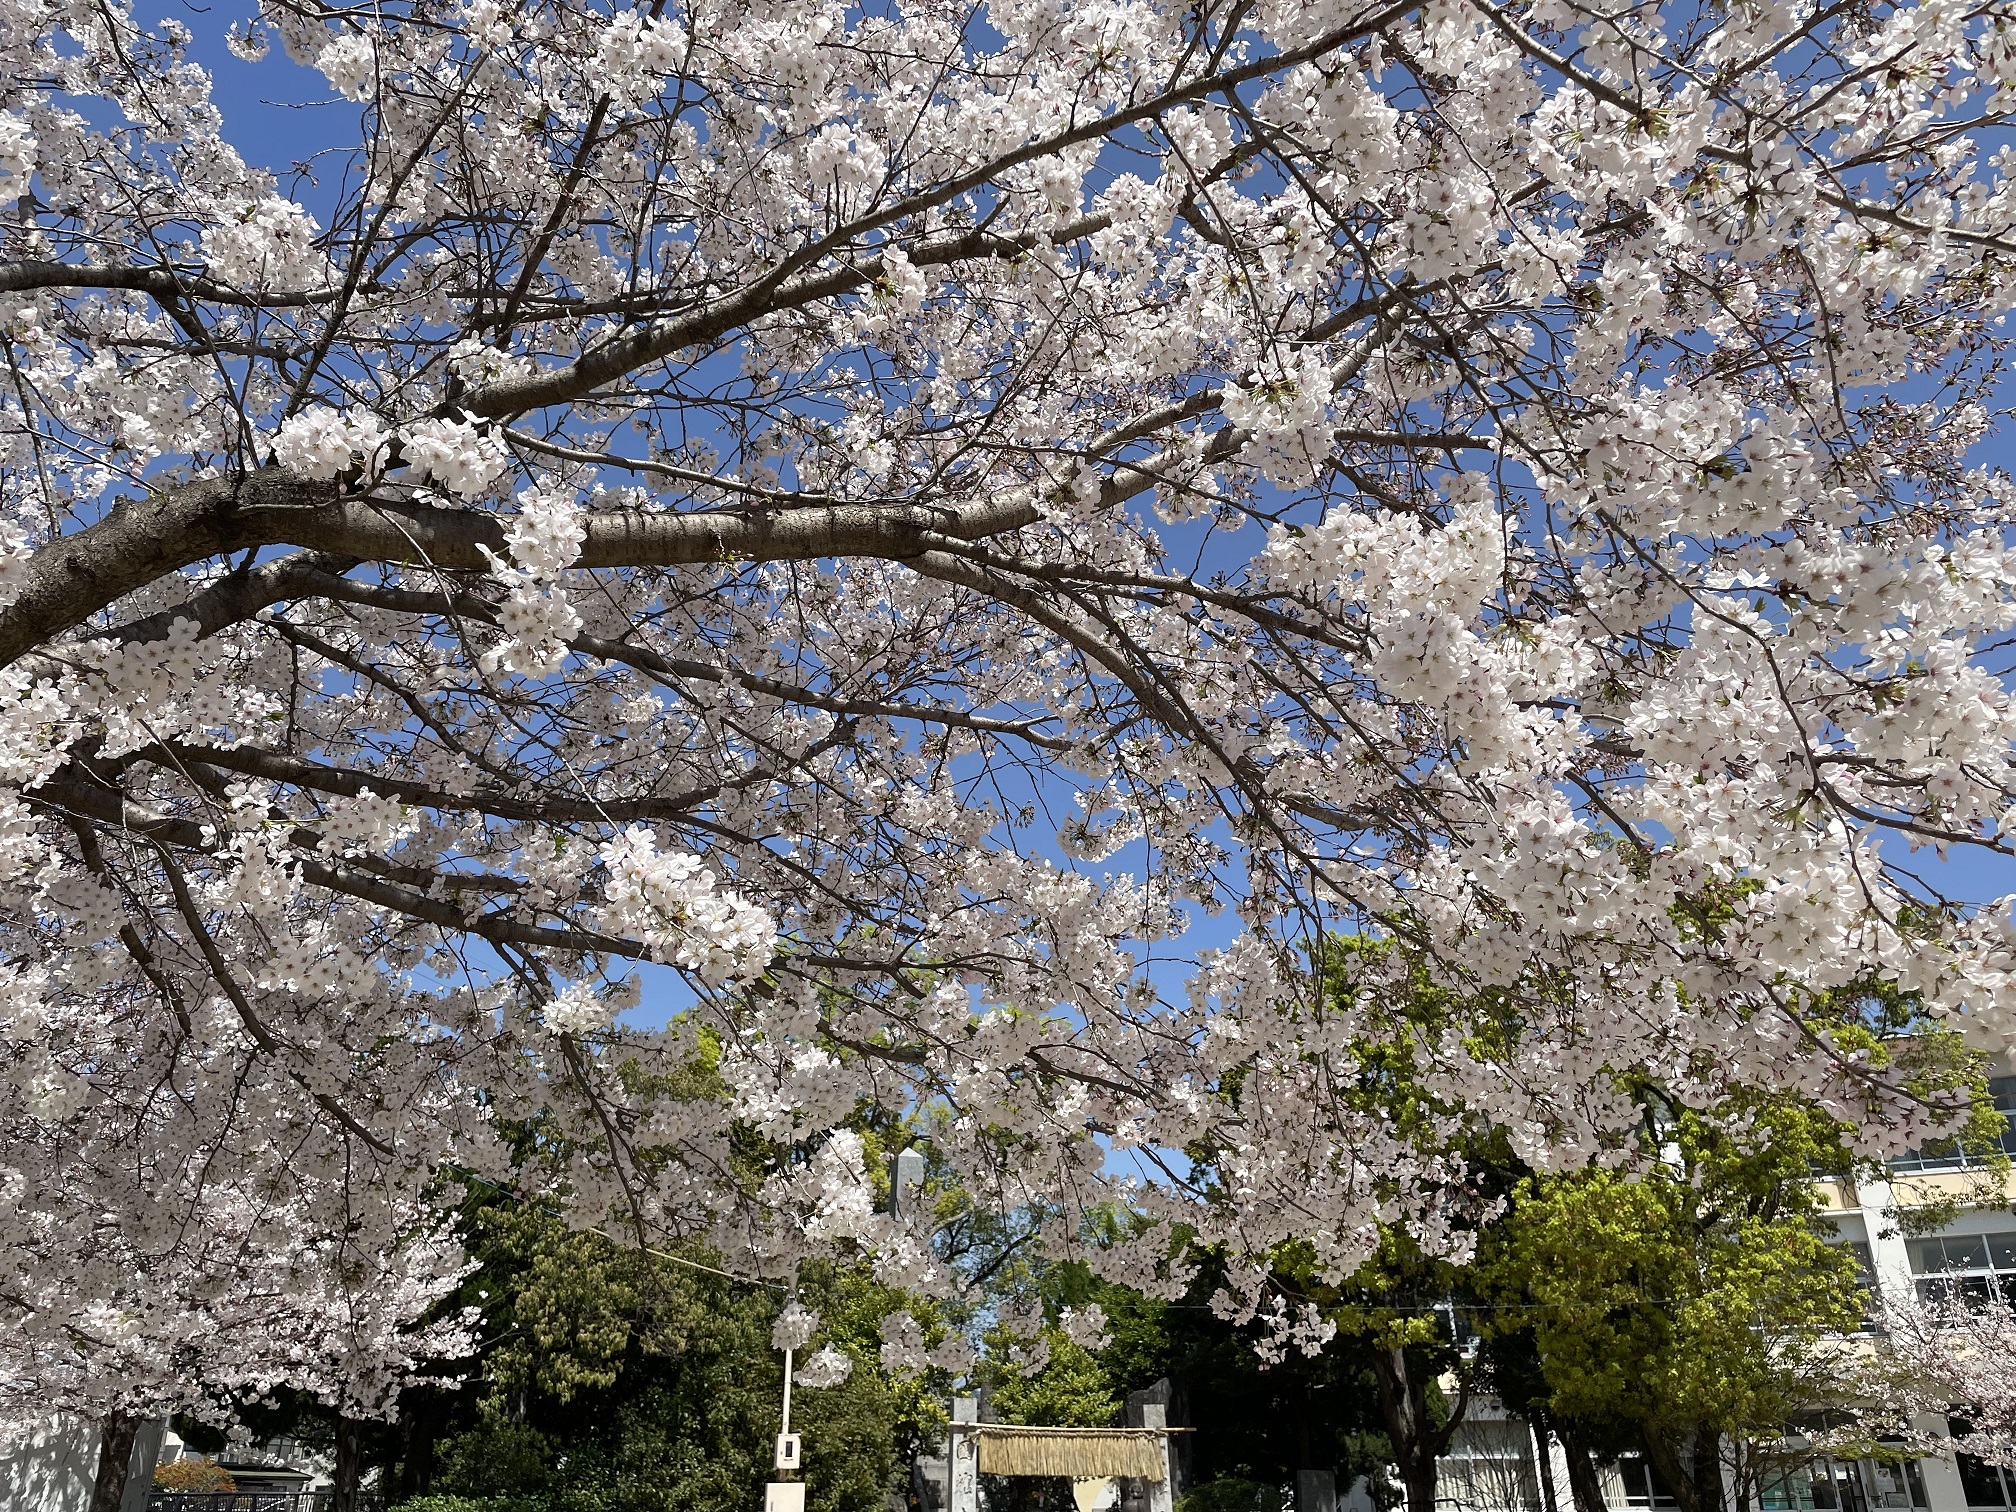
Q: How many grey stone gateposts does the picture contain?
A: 2